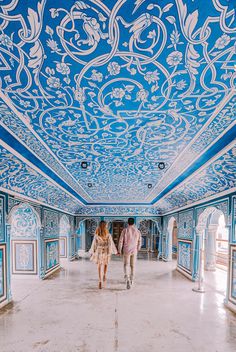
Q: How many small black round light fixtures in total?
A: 4